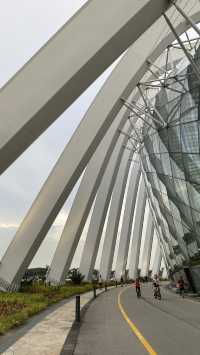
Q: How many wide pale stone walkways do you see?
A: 1